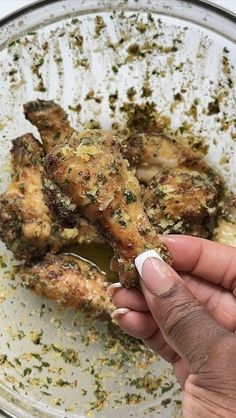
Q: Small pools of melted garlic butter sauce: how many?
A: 1